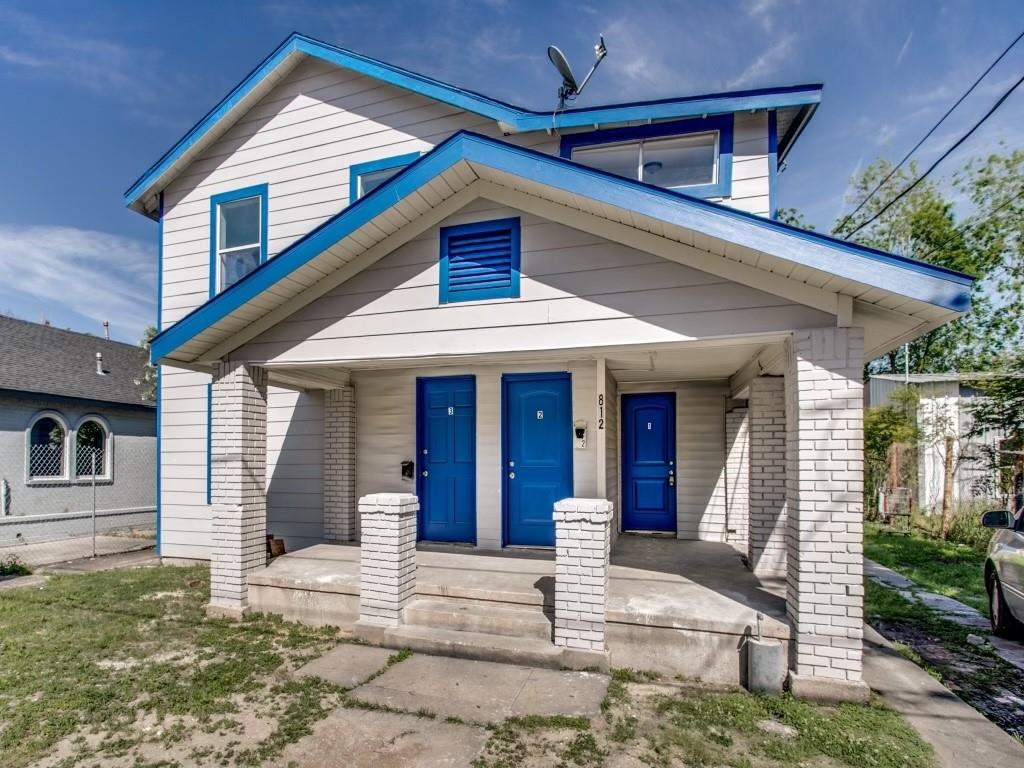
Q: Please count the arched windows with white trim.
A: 2